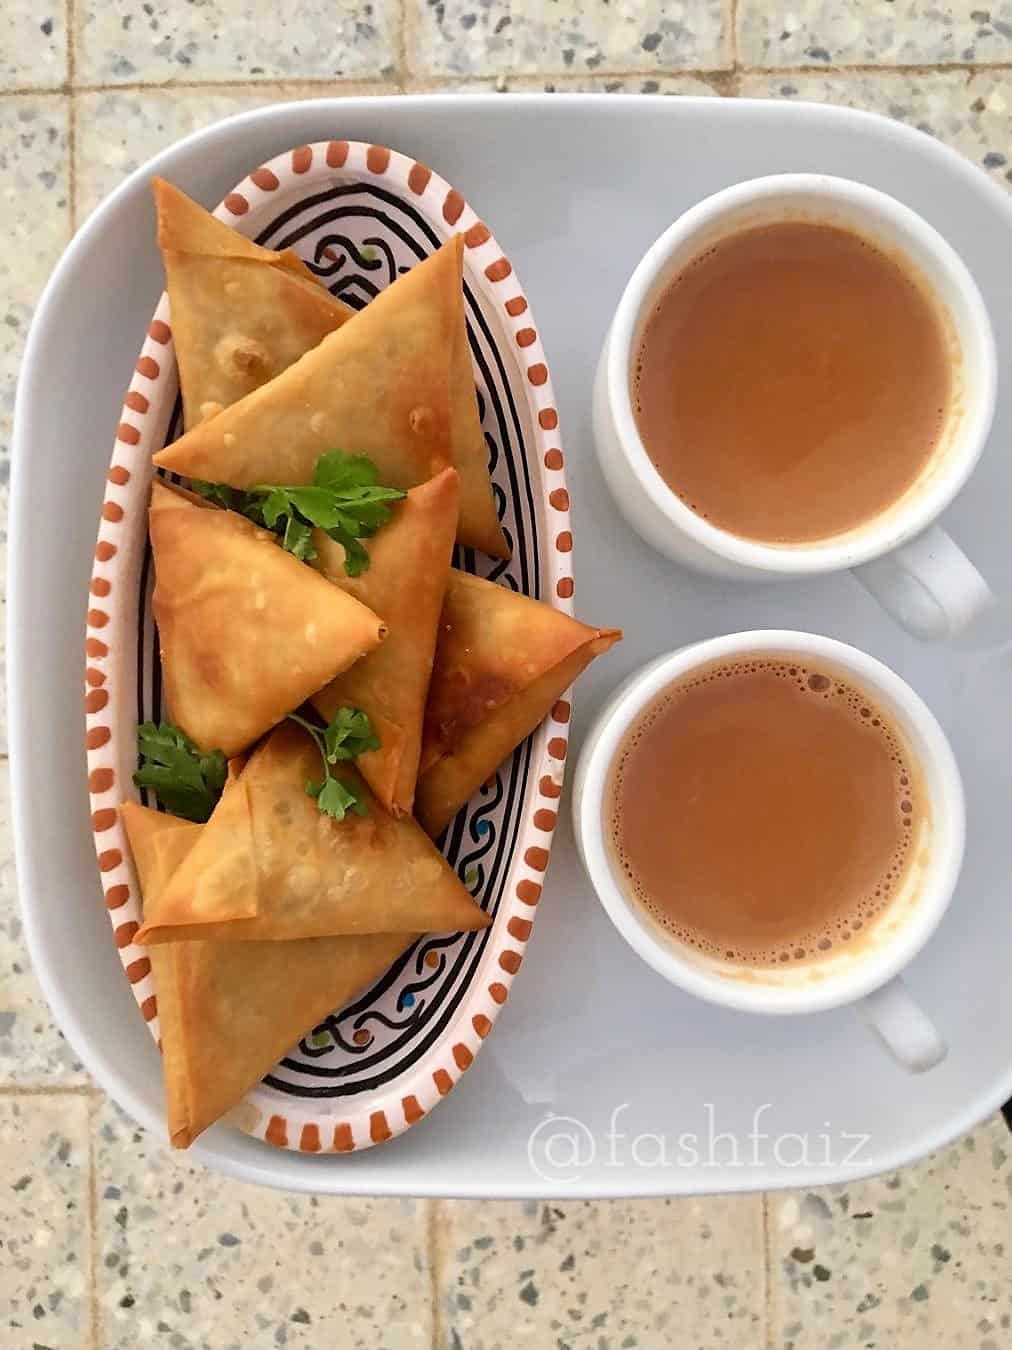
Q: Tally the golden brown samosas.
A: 7